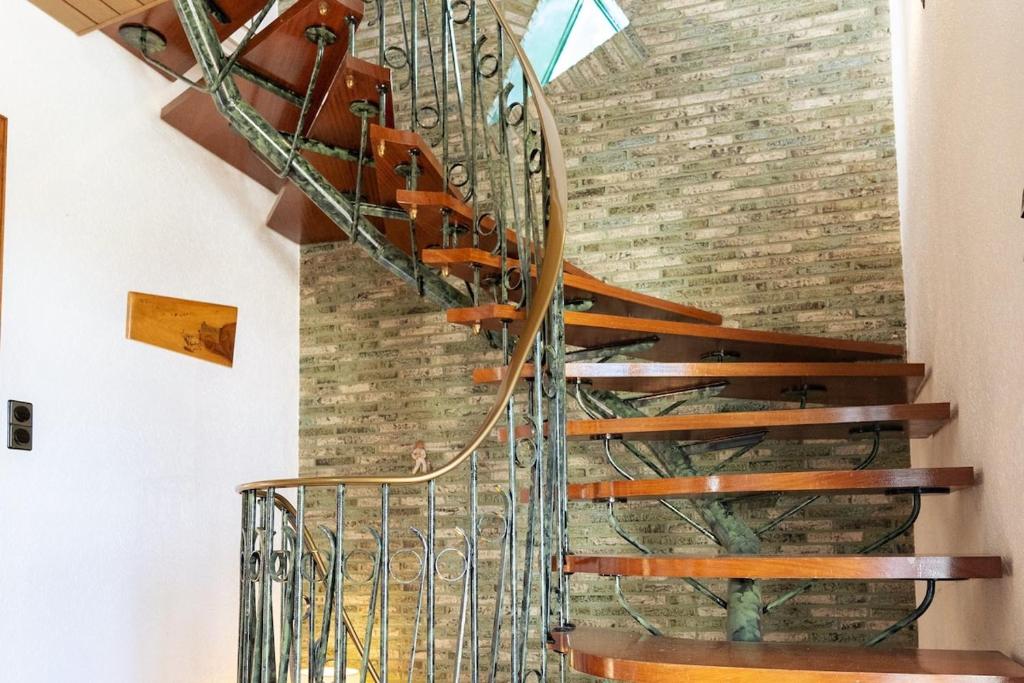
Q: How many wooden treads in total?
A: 12